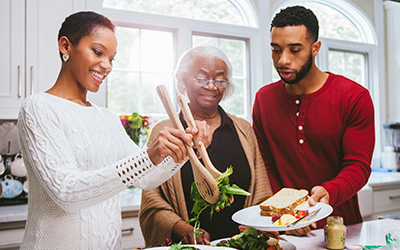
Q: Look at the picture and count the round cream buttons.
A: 4